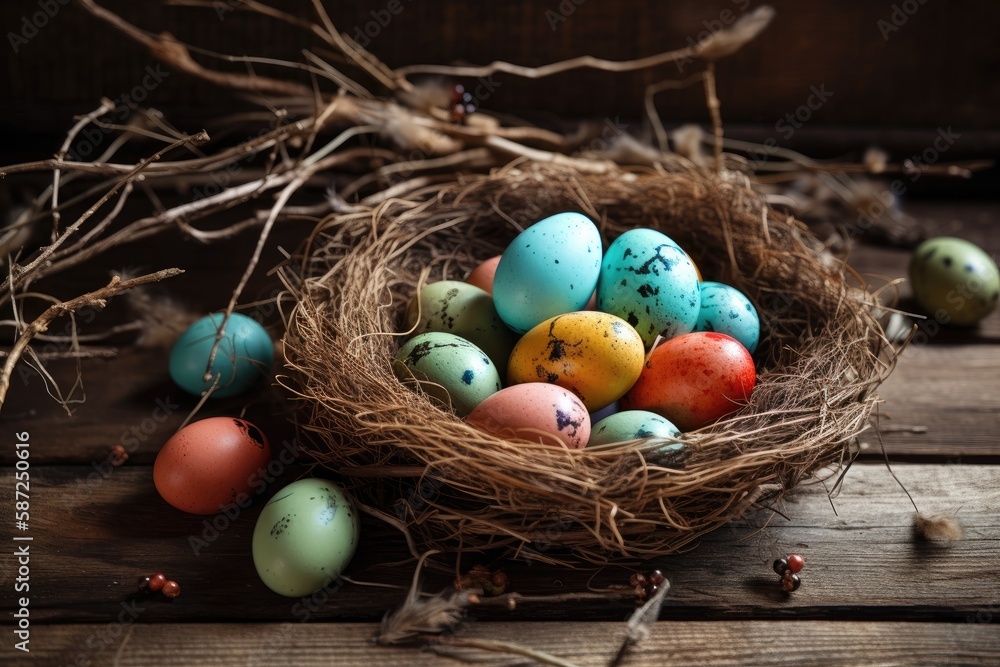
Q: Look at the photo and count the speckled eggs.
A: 12